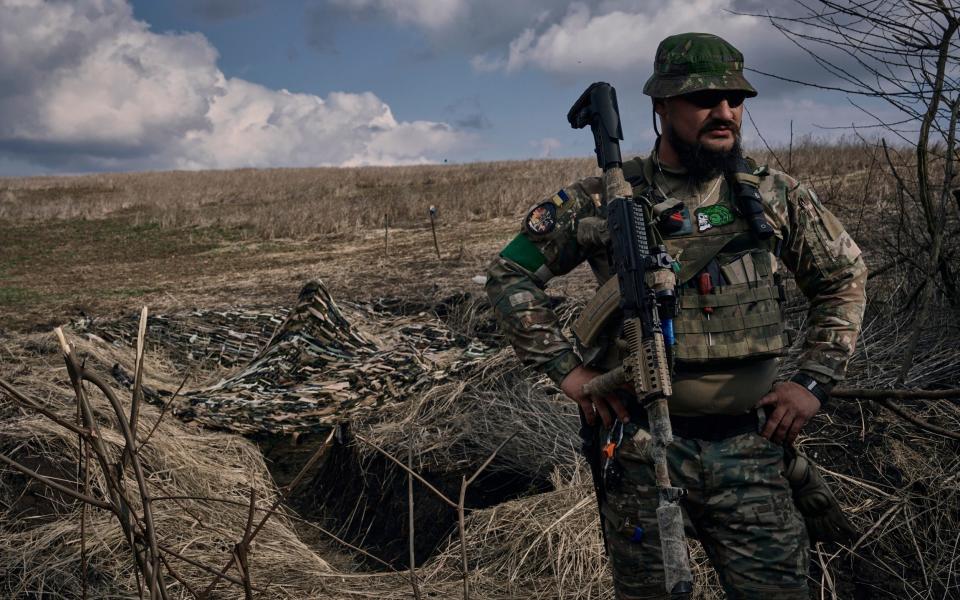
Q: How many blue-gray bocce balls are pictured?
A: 0